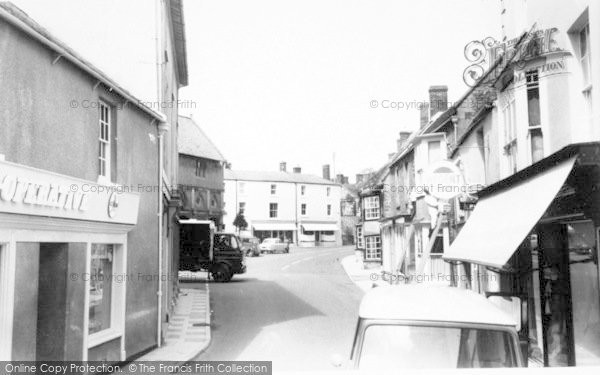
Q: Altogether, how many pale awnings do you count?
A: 3